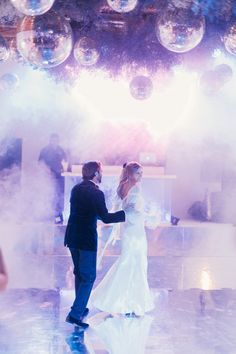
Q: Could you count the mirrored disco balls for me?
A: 11